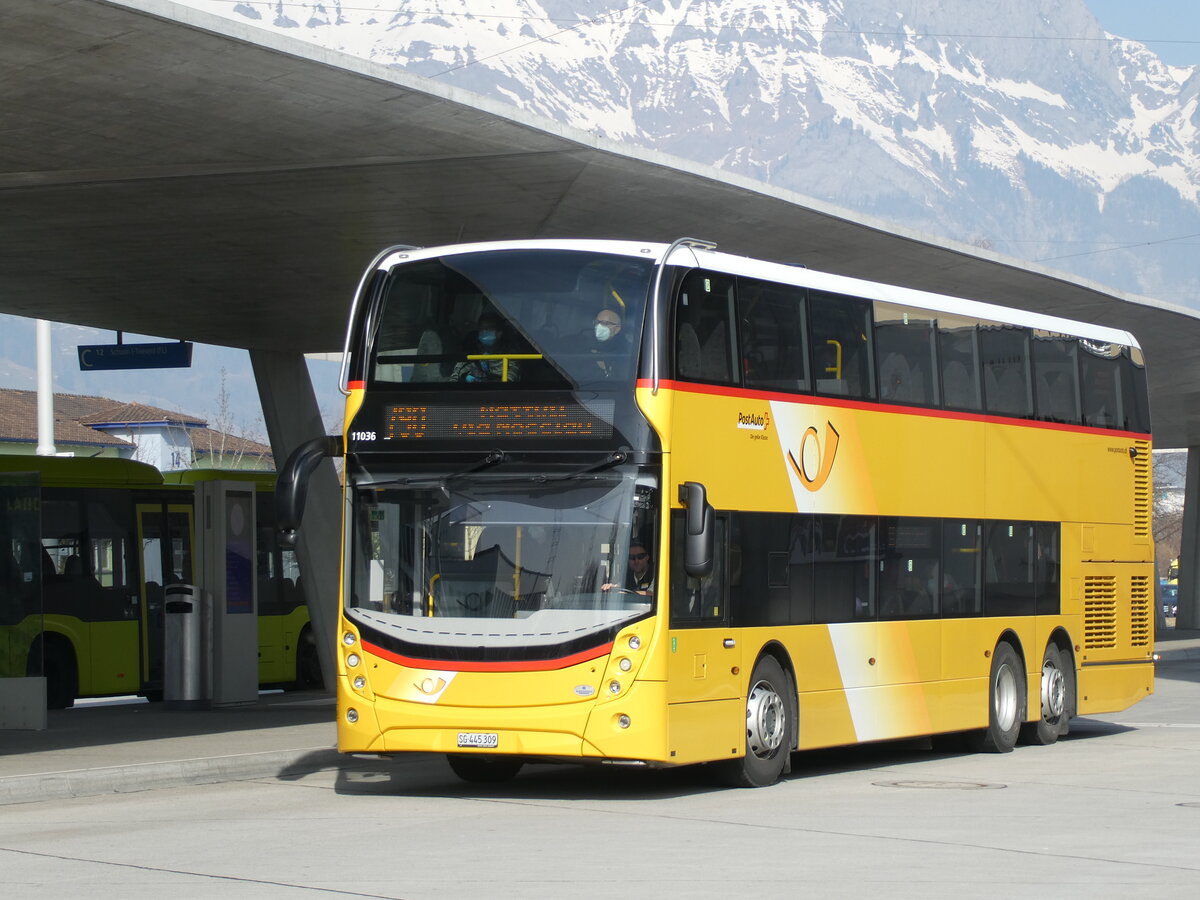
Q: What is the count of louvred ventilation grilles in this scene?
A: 3